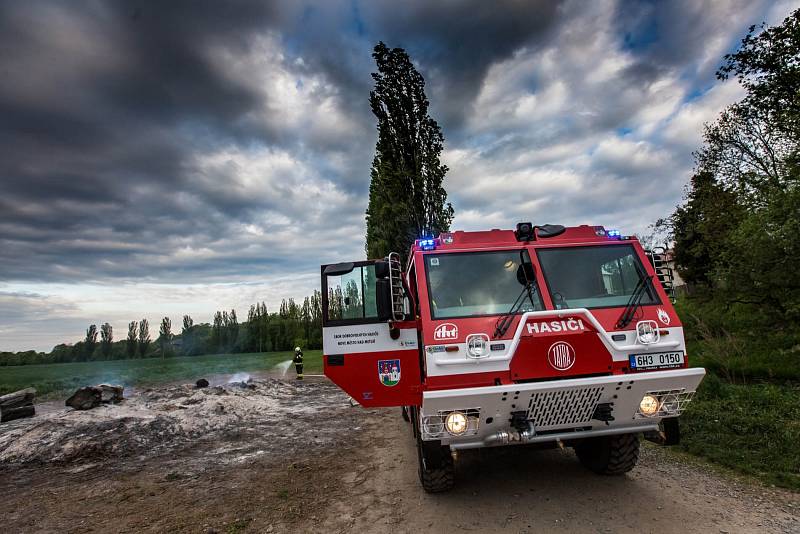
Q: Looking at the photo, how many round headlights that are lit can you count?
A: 2